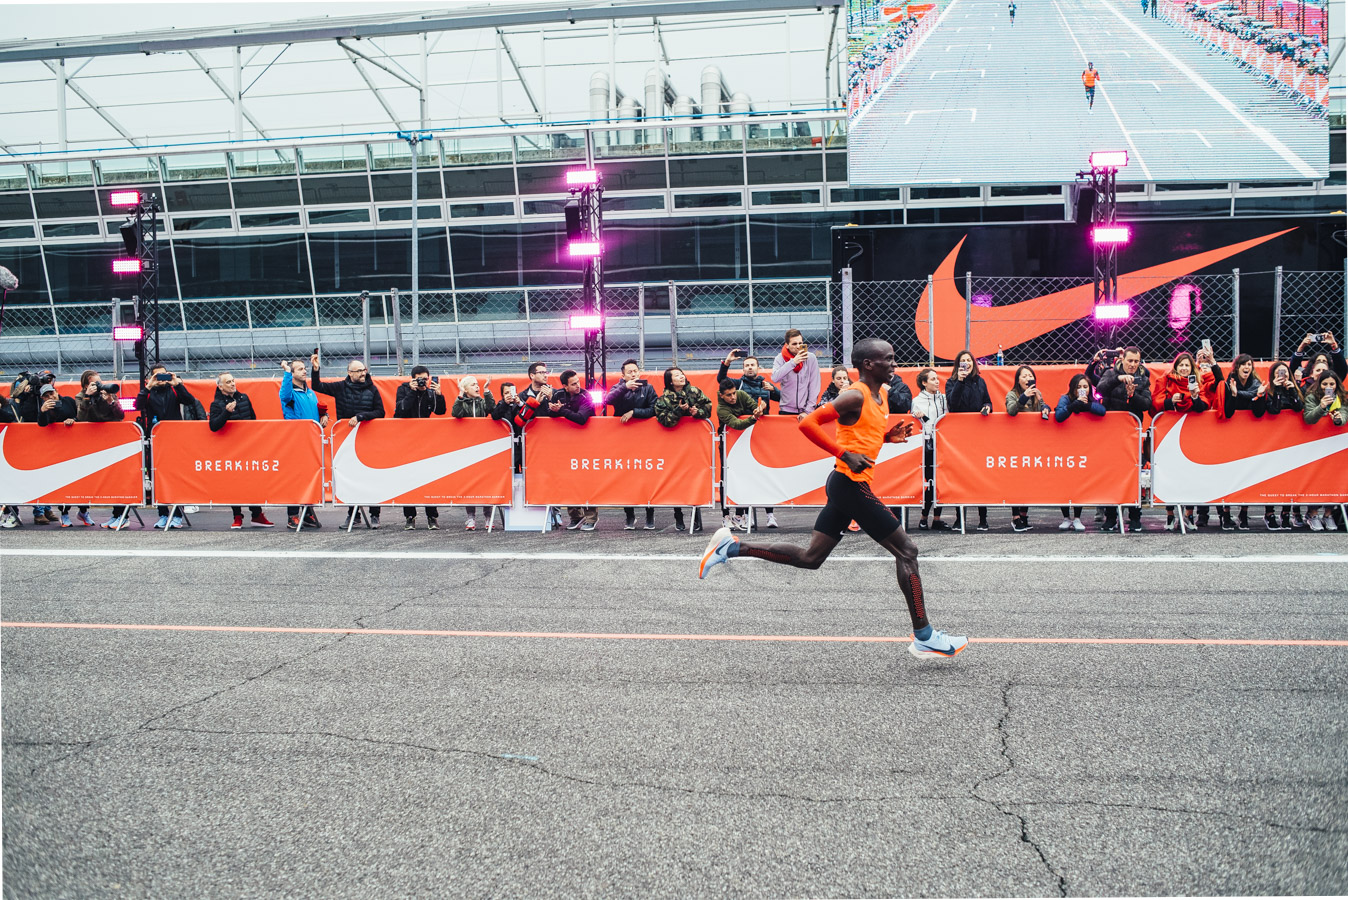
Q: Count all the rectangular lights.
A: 11